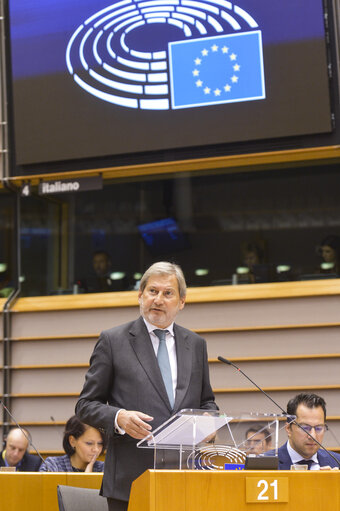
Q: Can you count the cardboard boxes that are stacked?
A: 0